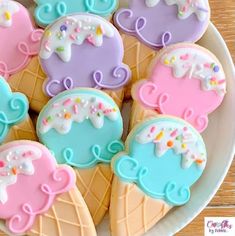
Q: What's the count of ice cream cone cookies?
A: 9